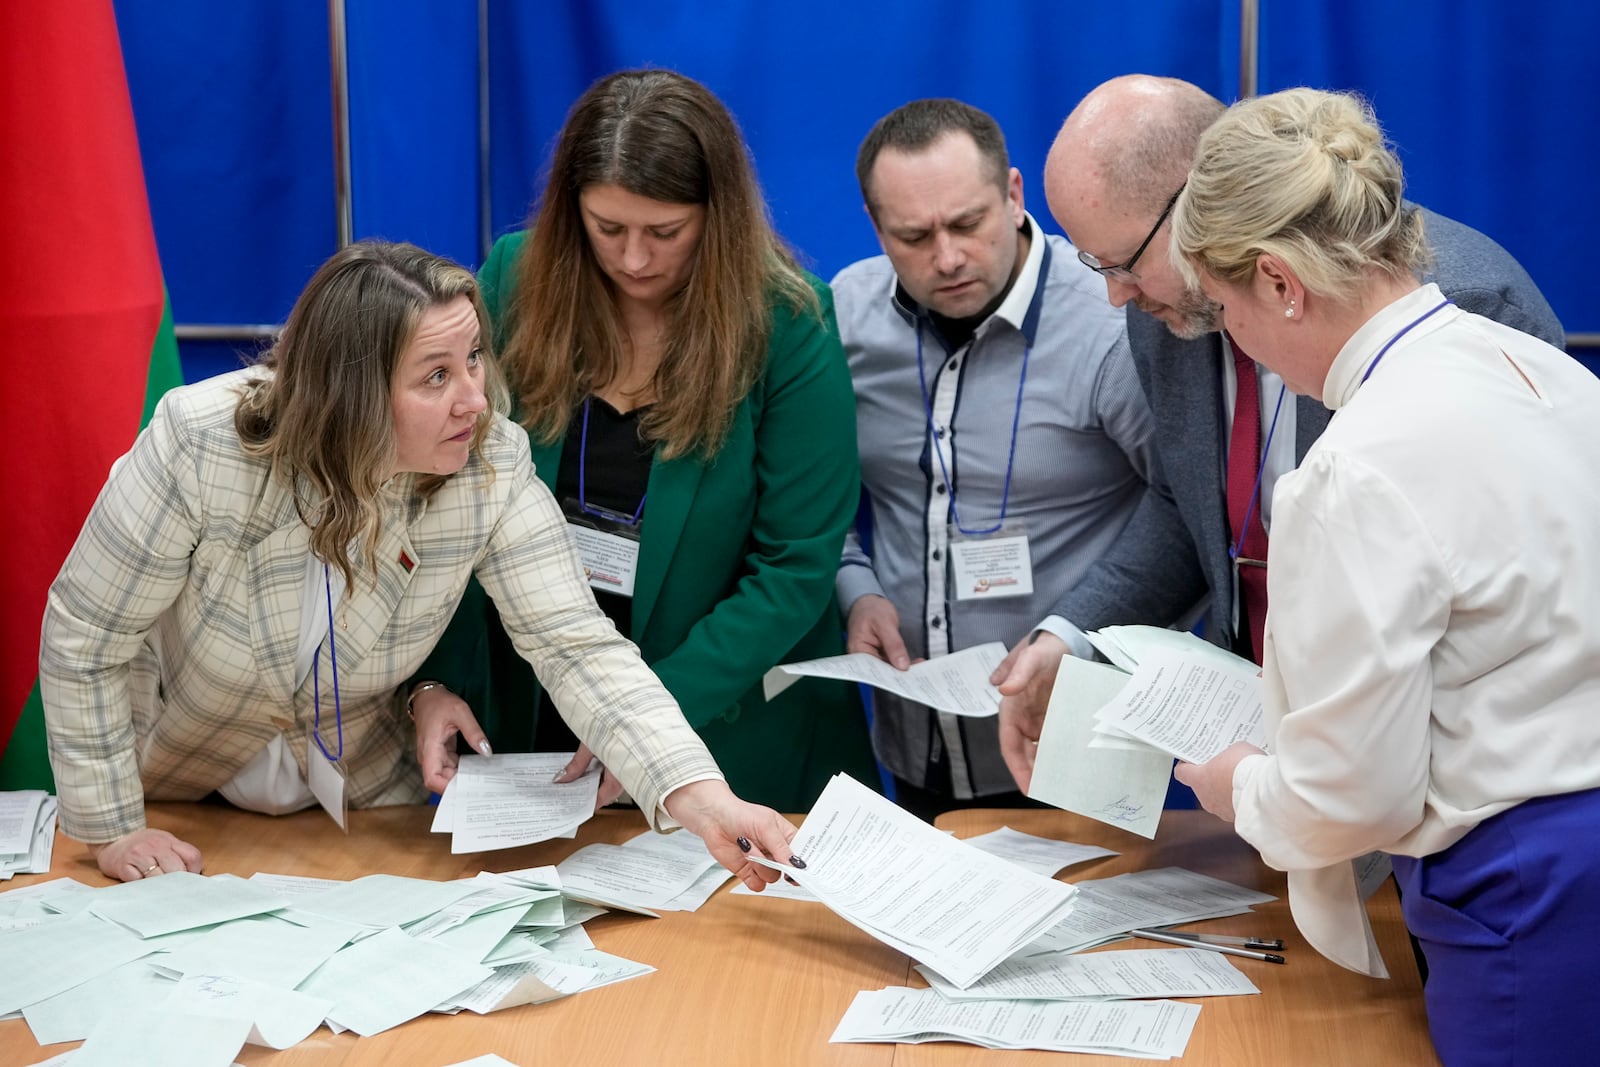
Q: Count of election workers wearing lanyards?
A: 5